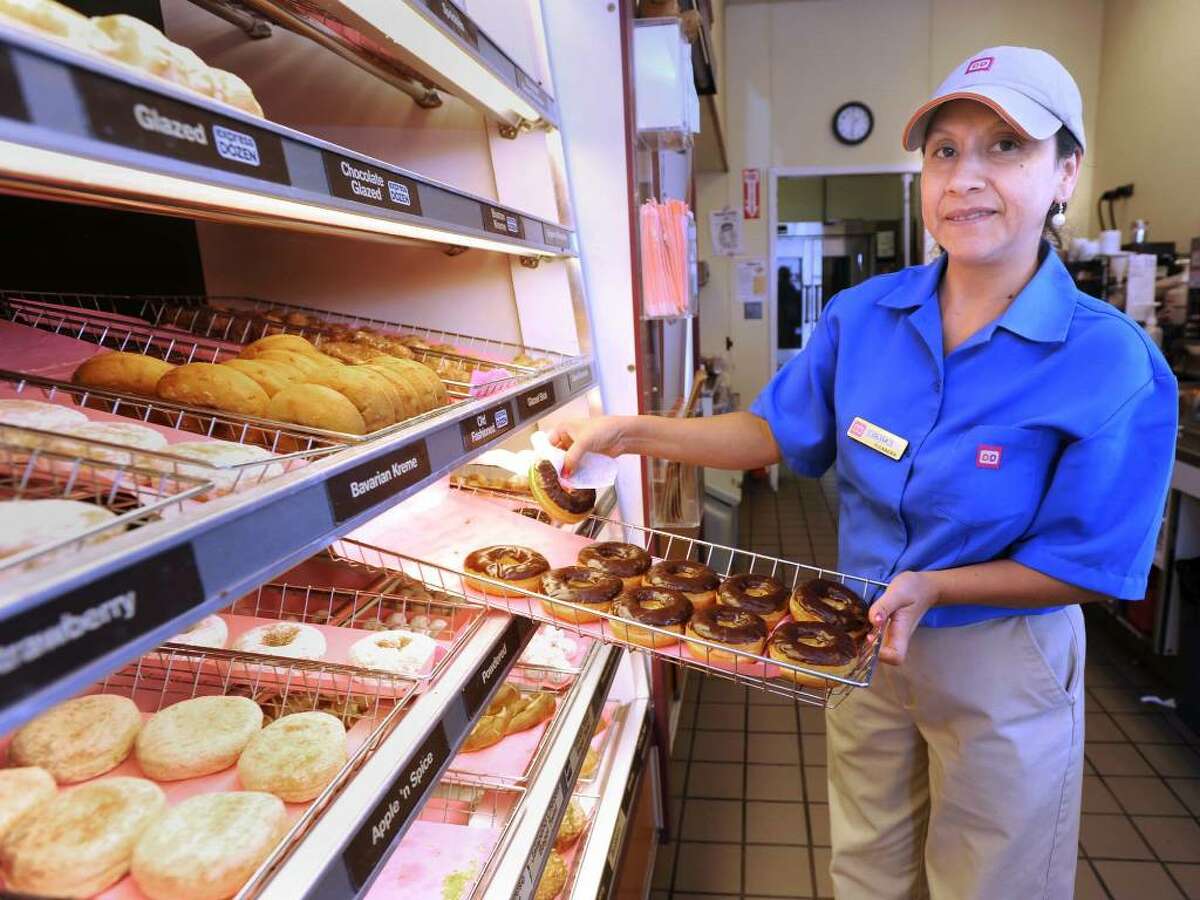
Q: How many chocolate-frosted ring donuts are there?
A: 10